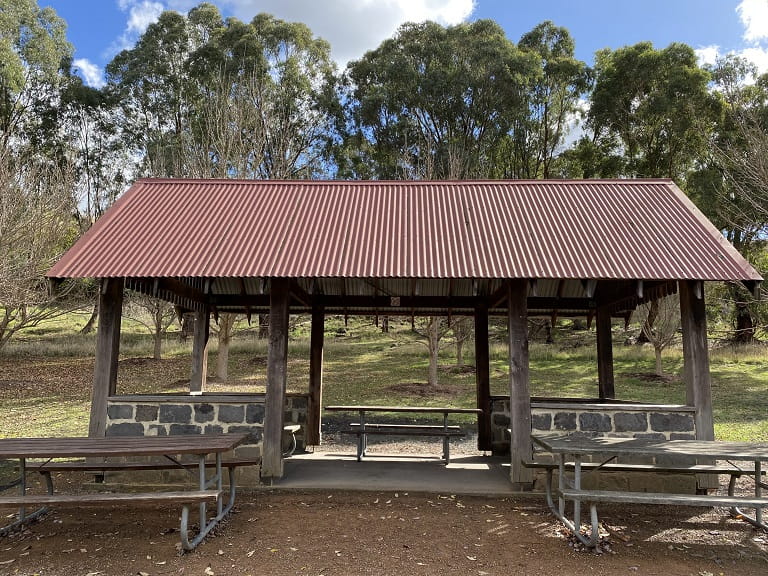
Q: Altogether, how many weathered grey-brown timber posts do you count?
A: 8